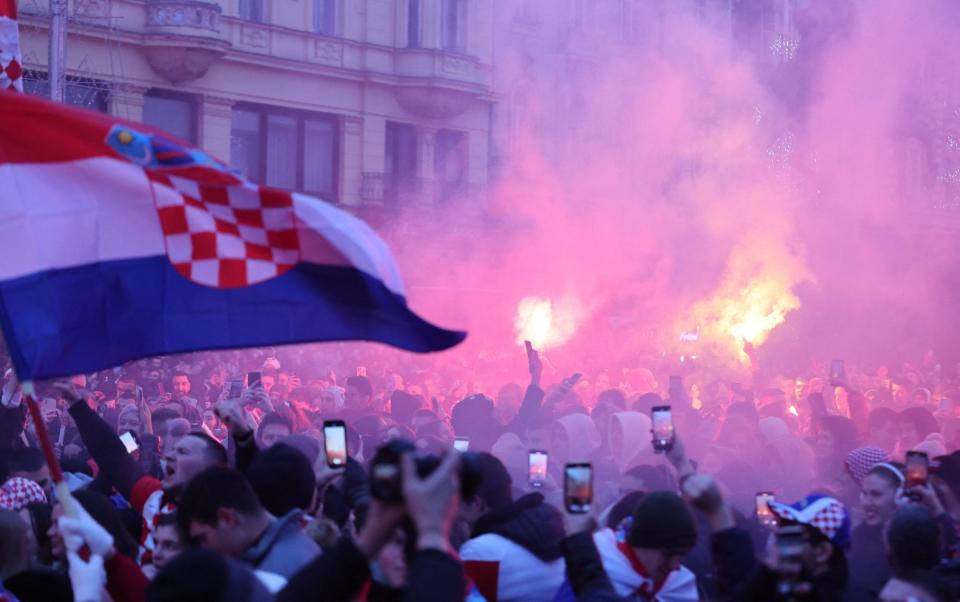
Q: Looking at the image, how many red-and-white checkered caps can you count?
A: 3